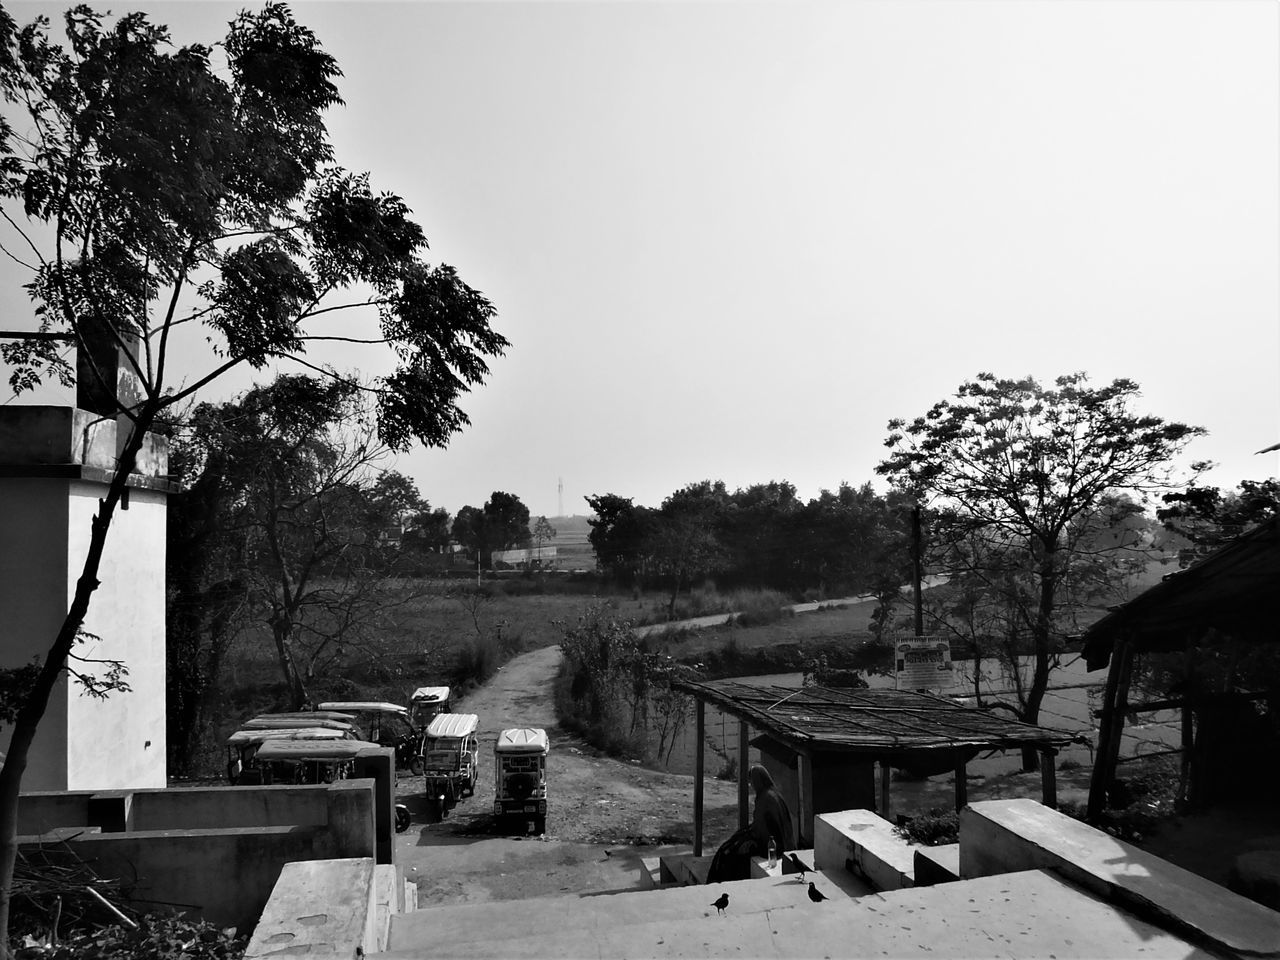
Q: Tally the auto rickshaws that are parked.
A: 8